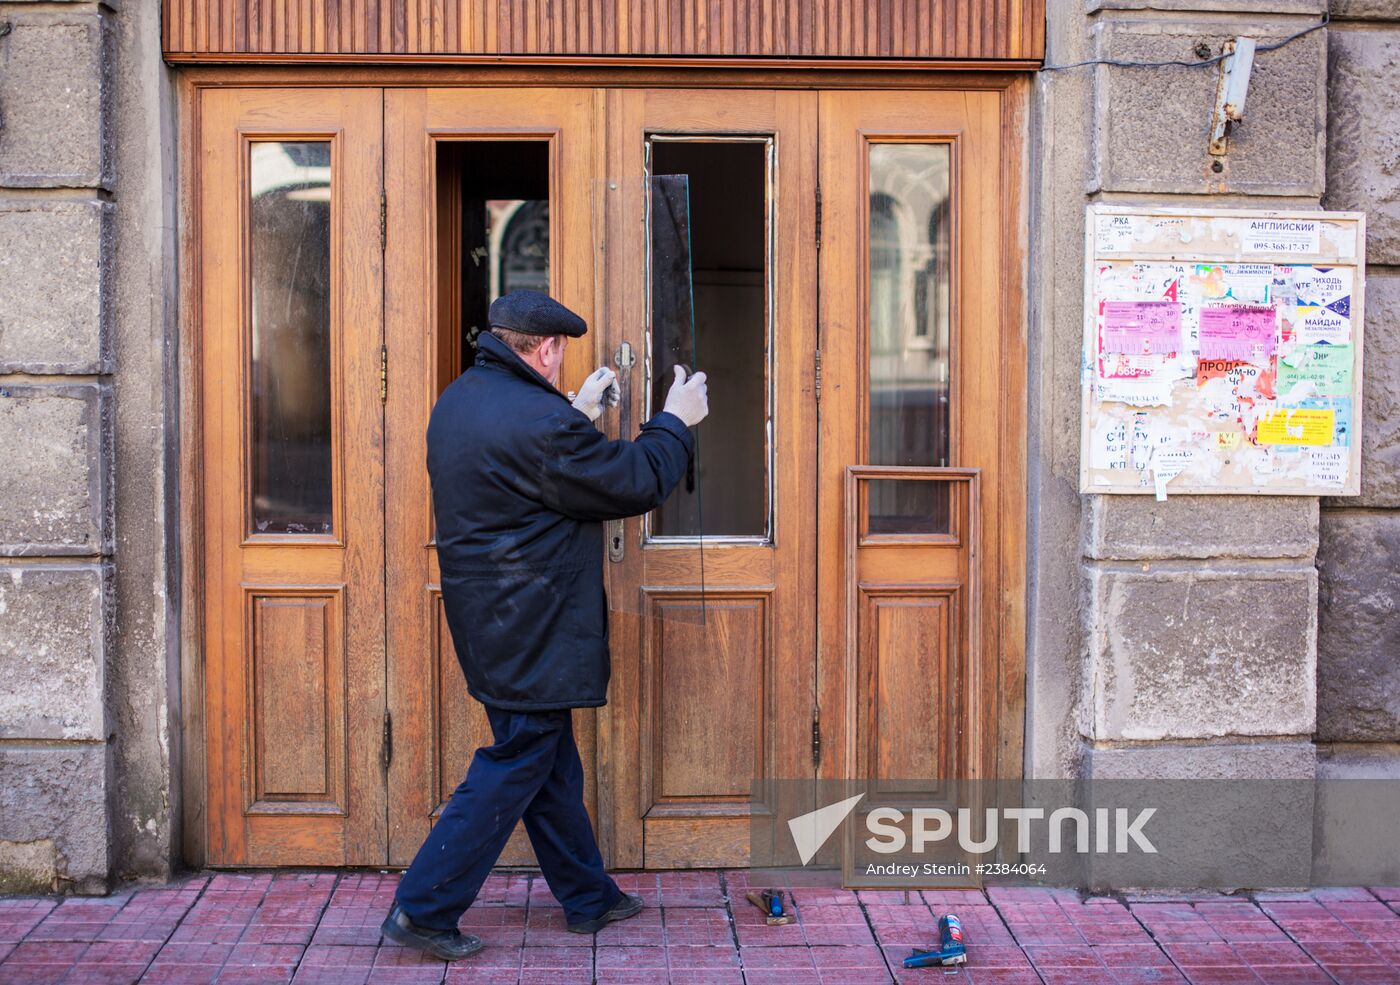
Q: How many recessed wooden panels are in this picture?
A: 4